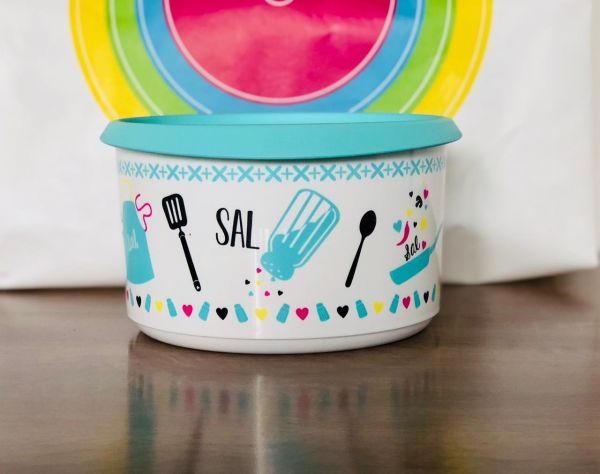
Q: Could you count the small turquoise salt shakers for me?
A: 11